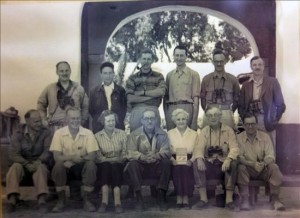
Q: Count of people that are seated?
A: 7